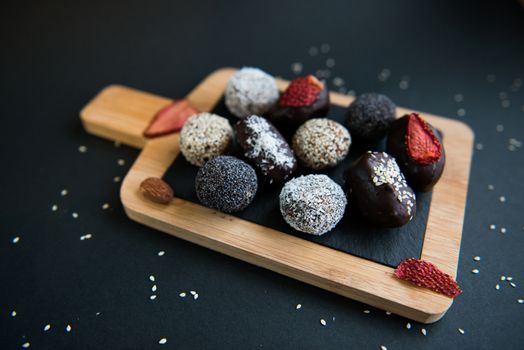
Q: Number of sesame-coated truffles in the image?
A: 2